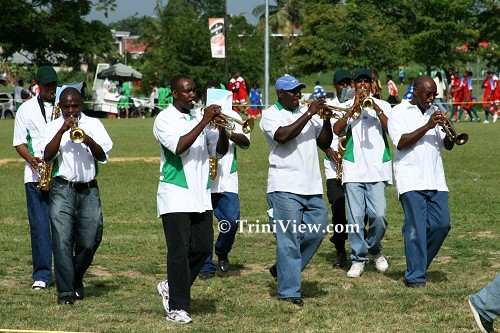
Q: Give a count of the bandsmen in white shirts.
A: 8